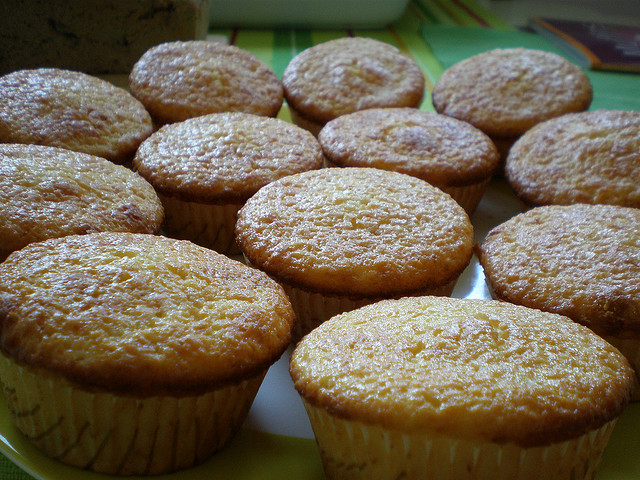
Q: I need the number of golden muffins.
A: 12